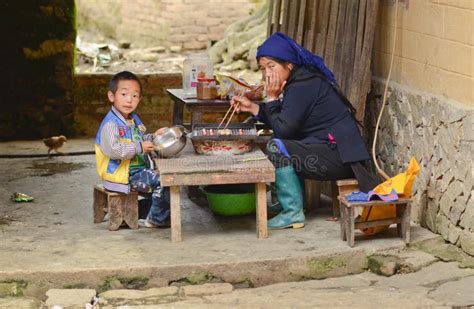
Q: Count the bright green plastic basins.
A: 1